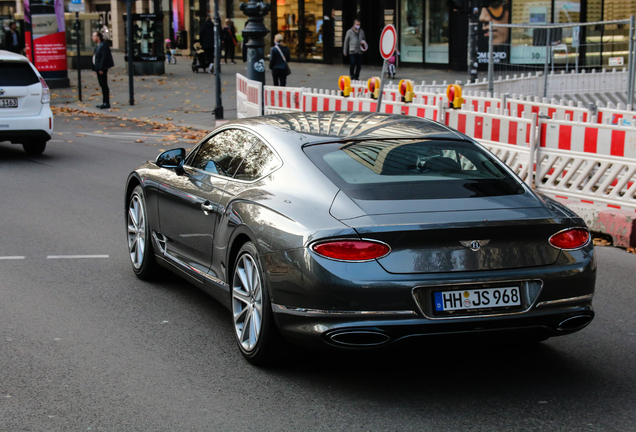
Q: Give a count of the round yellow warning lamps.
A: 4